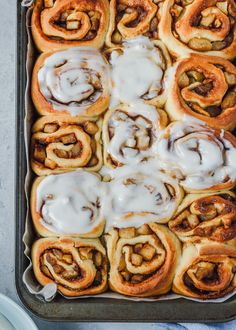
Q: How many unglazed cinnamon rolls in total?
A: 9